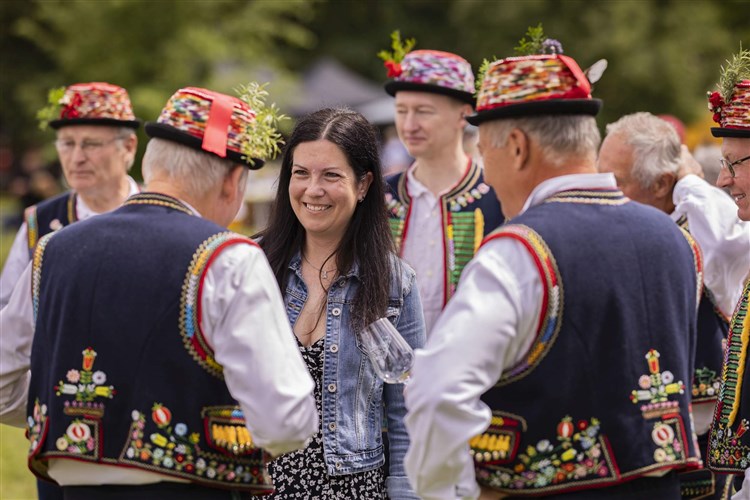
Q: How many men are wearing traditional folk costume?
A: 6